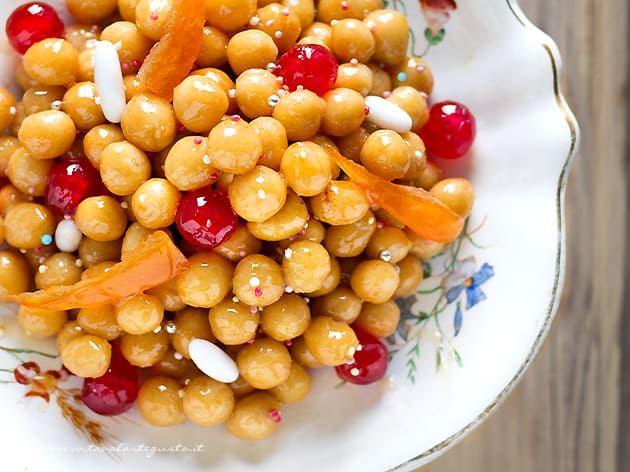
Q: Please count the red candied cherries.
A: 7